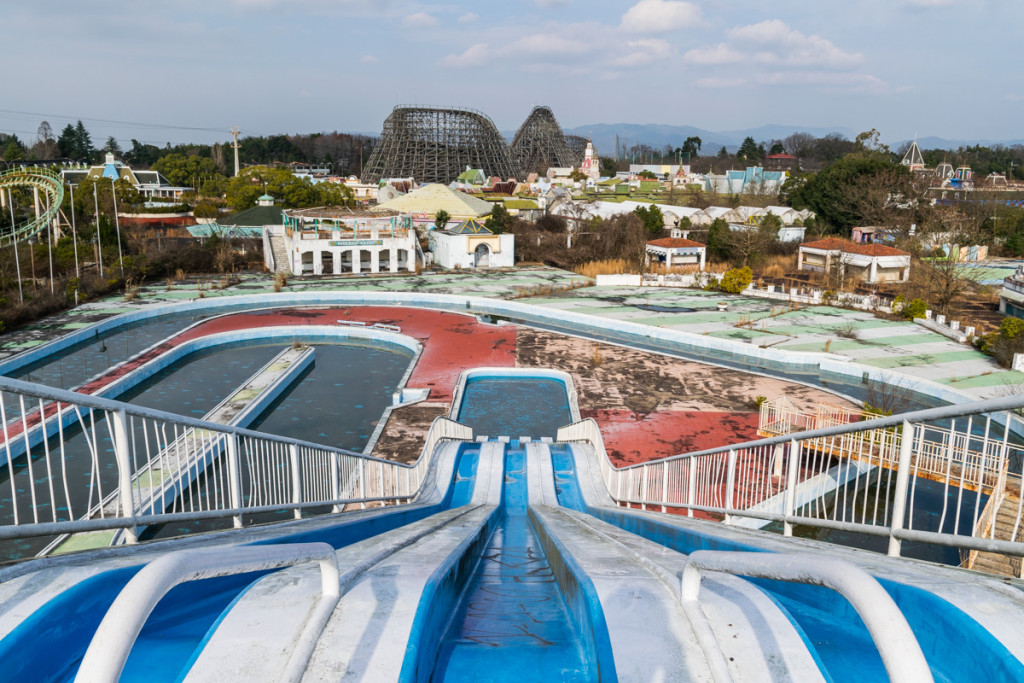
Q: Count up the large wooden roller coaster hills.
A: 2